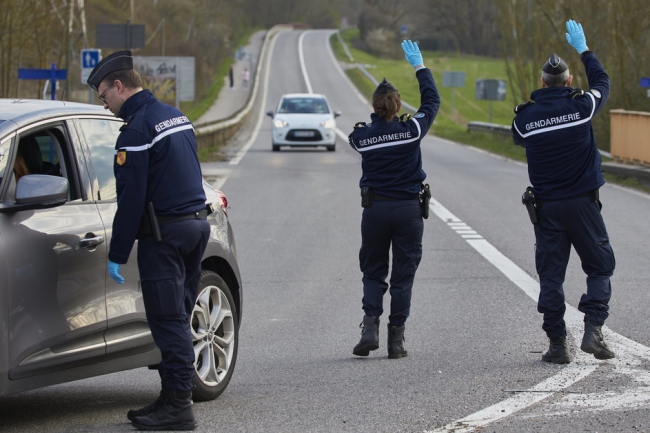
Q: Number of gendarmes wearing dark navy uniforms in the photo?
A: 3